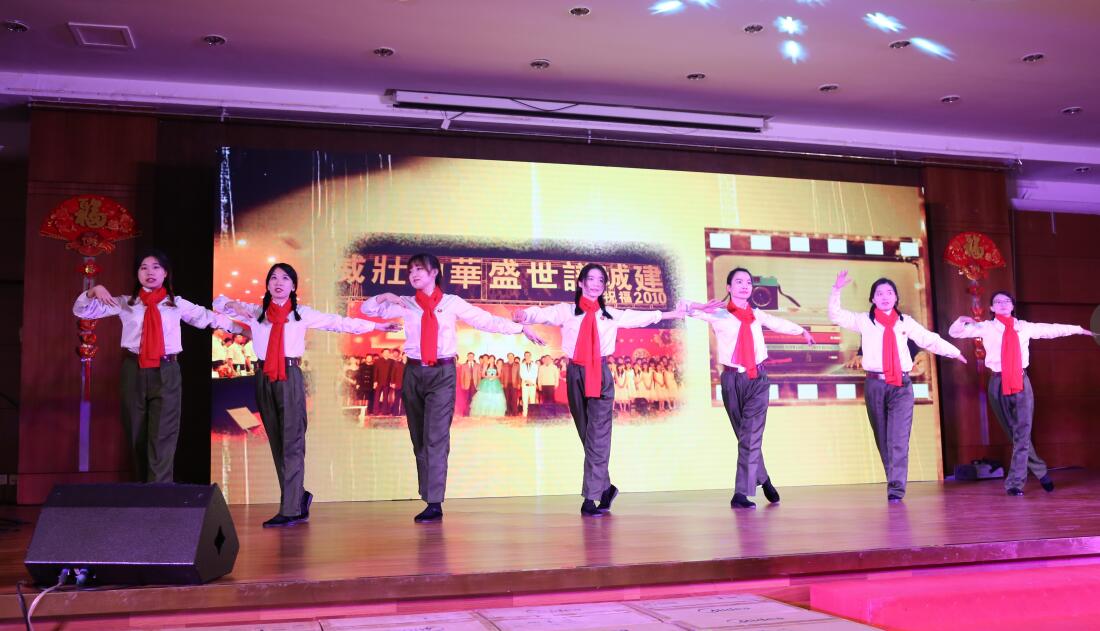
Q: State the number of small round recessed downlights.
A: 13